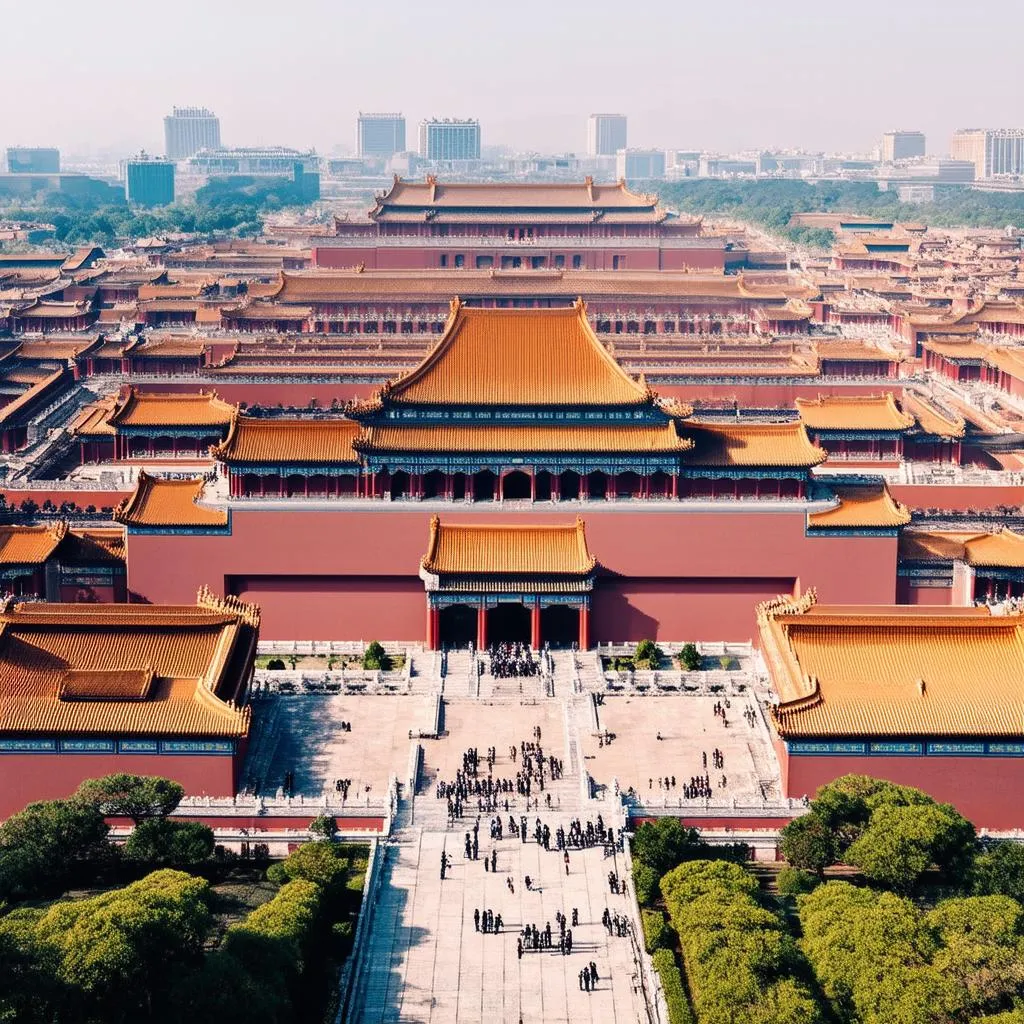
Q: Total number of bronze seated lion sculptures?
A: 0